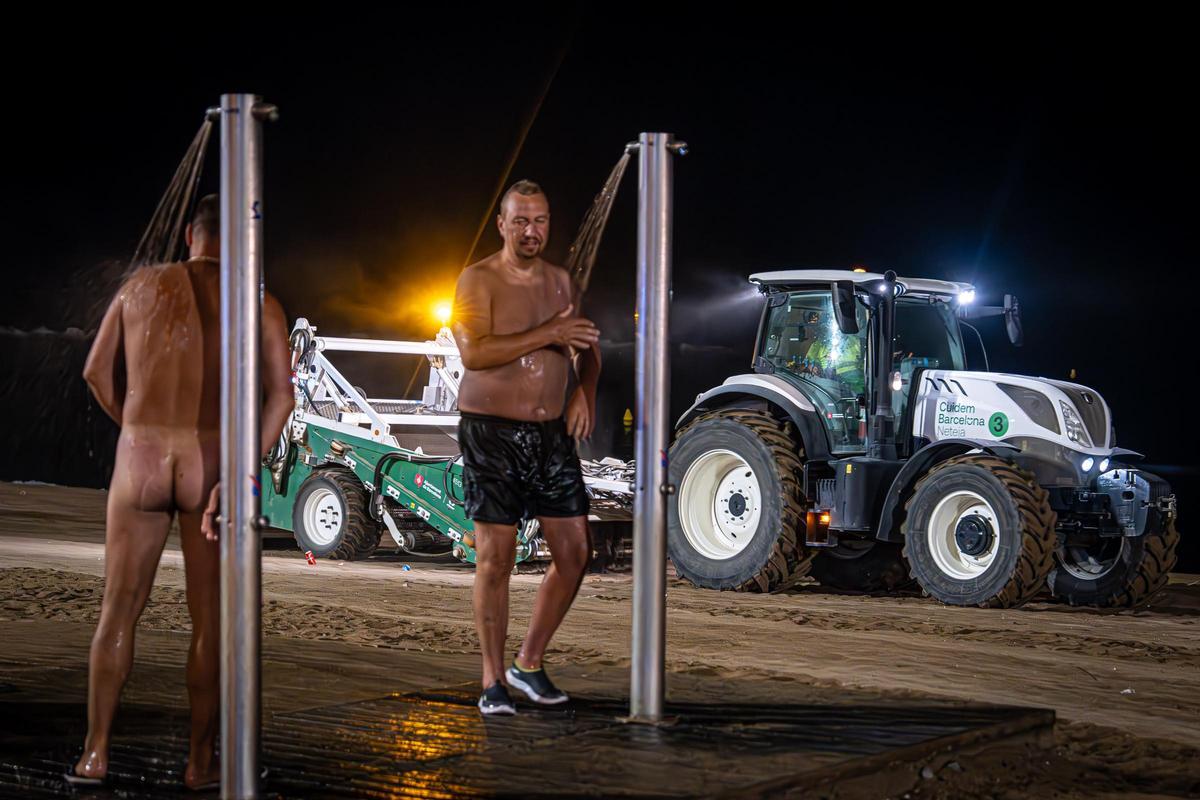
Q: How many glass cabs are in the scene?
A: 1